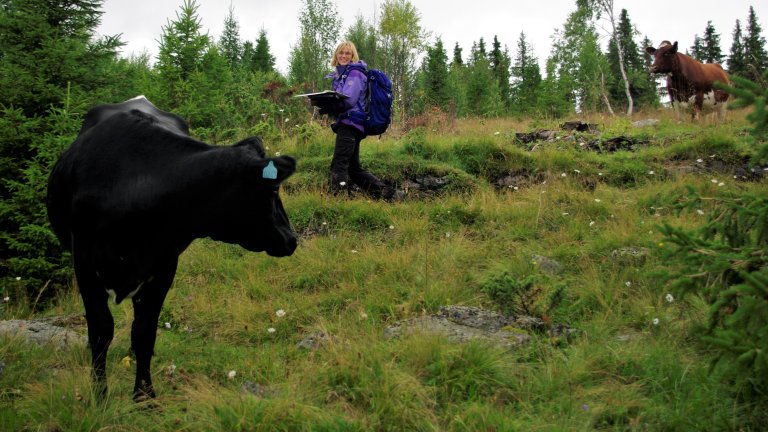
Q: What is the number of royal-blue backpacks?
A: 1